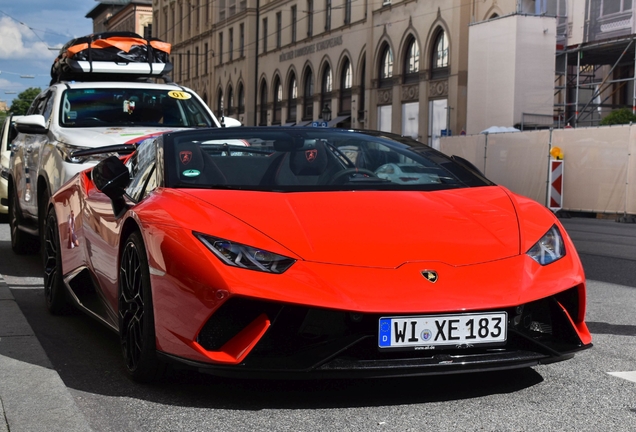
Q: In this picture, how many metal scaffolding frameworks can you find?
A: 1